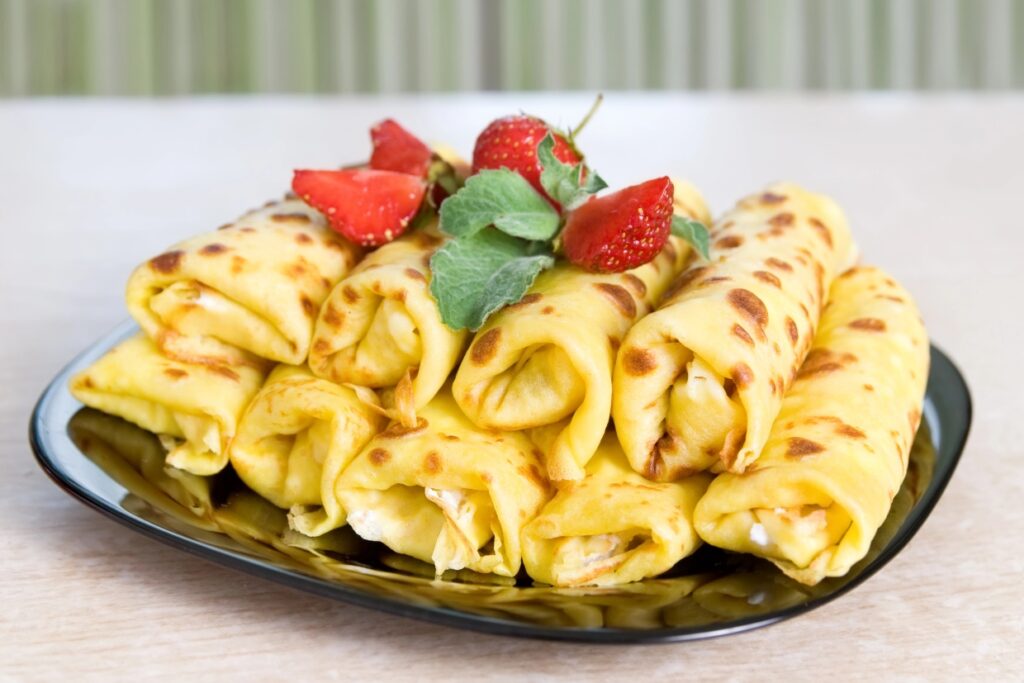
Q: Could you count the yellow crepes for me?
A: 9